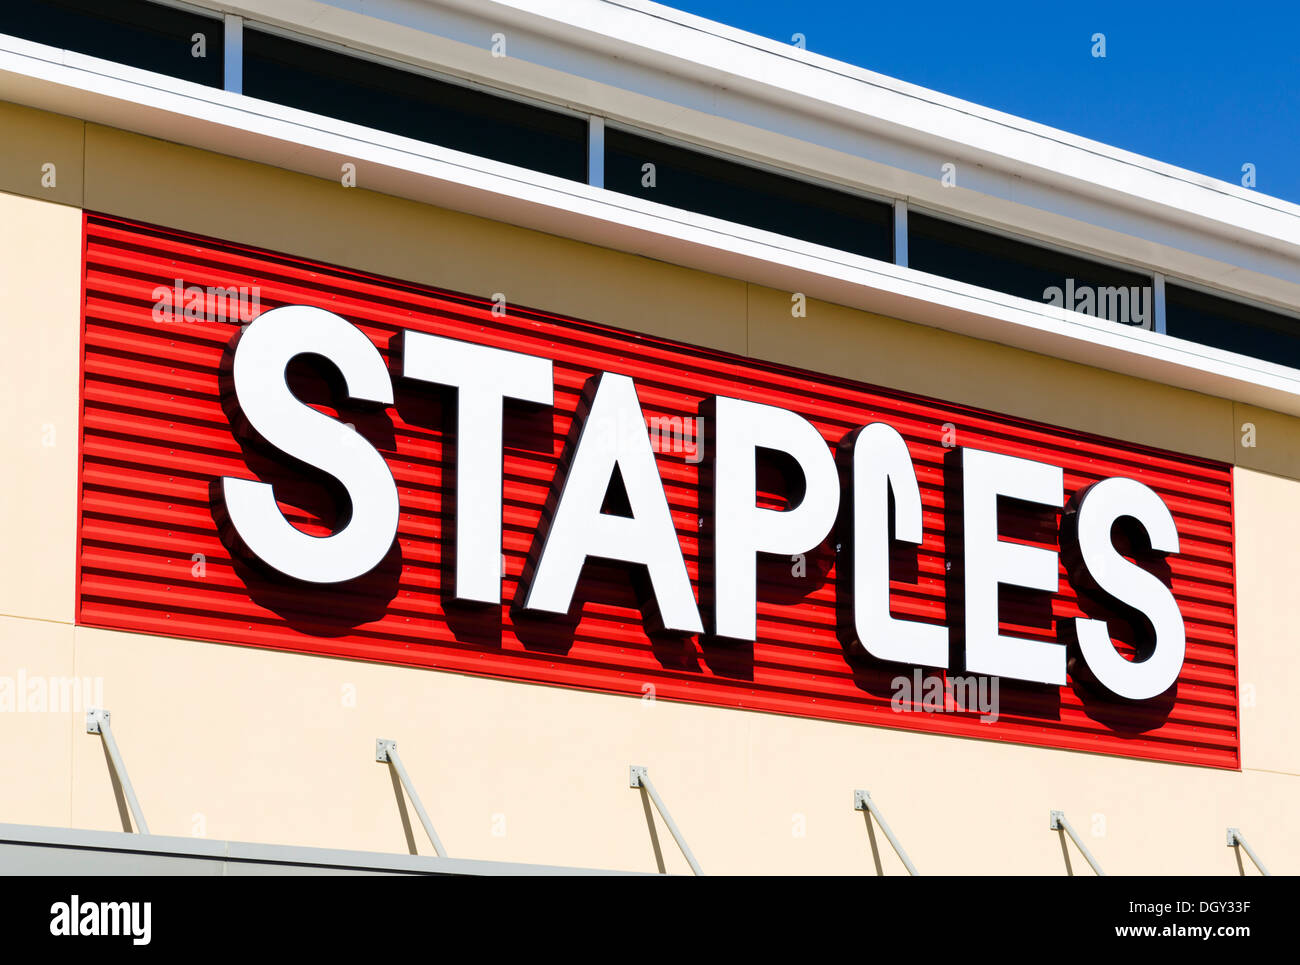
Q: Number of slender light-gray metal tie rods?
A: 6